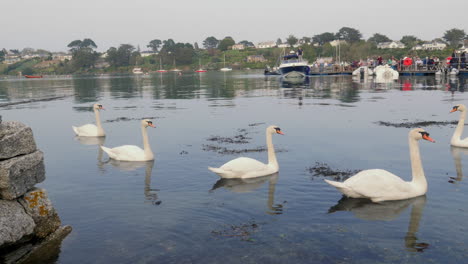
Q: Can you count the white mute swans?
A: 5